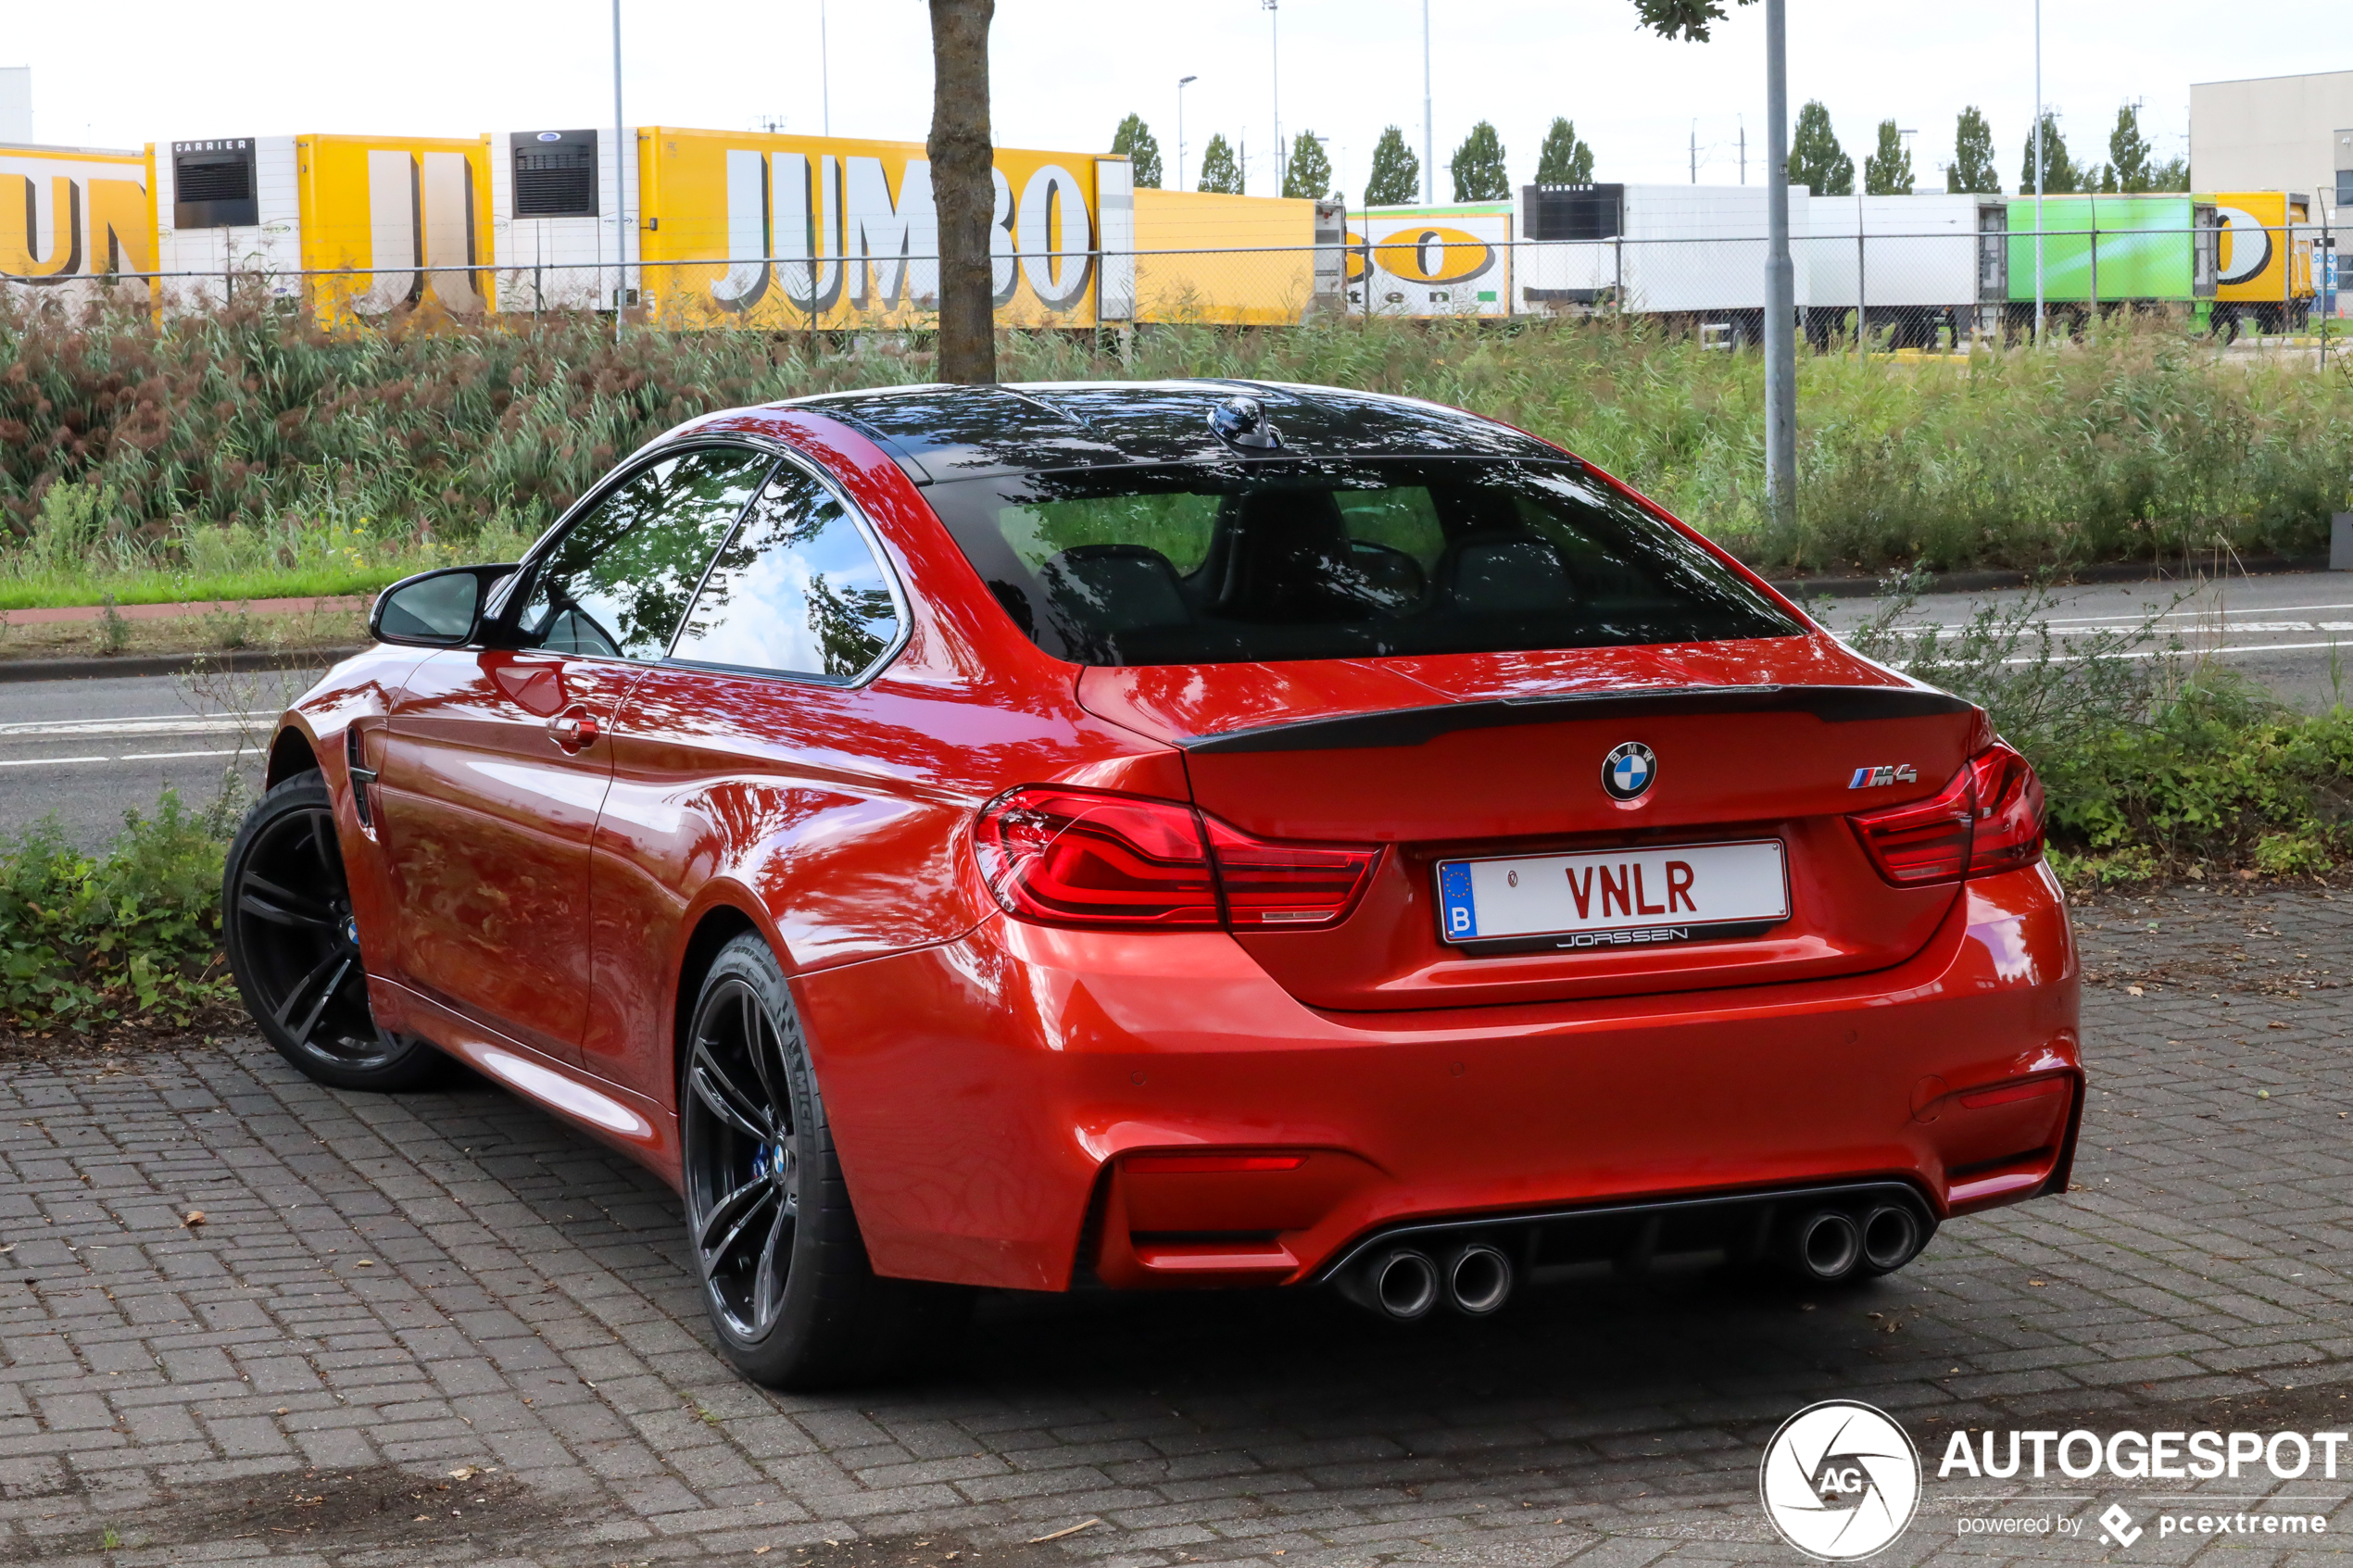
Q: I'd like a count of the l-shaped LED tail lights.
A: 2